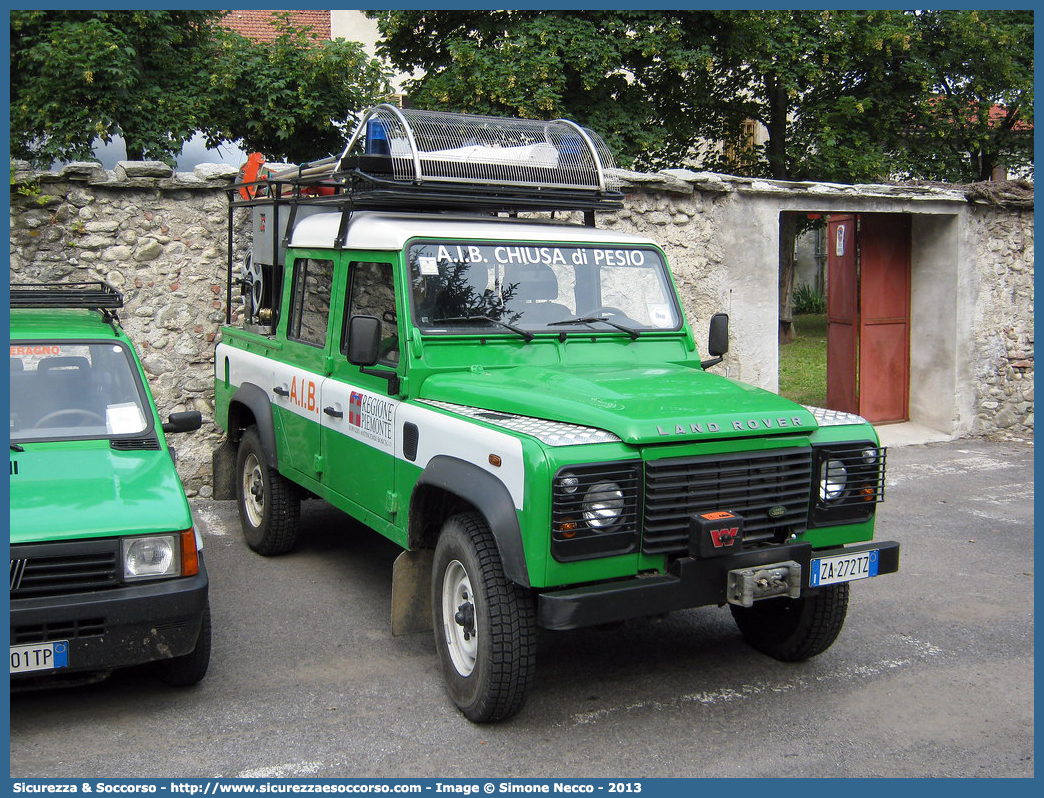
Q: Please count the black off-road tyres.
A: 3